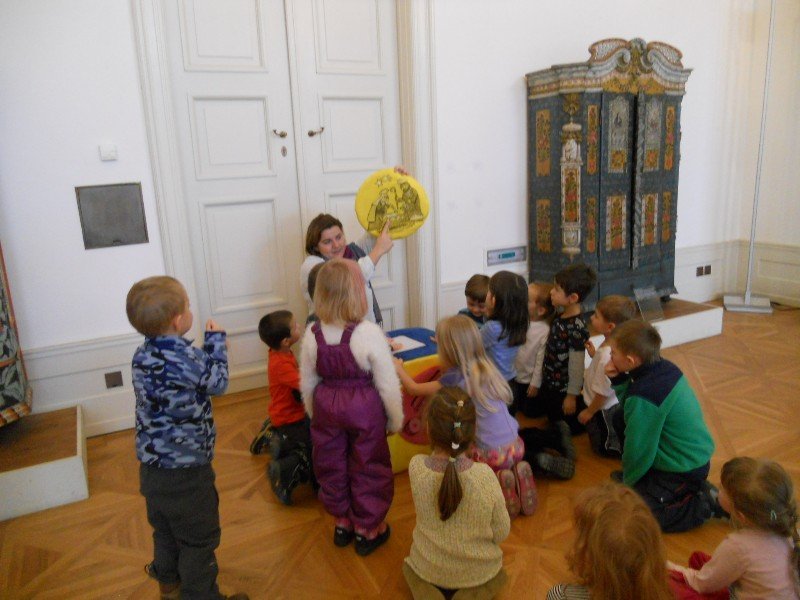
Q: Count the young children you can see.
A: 14